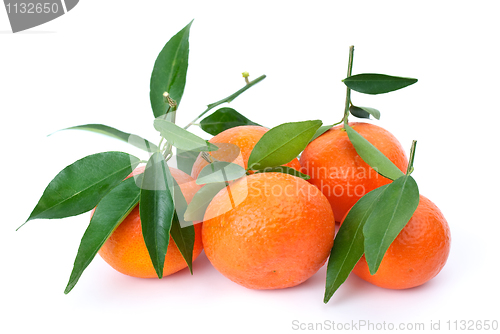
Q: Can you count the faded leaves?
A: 0